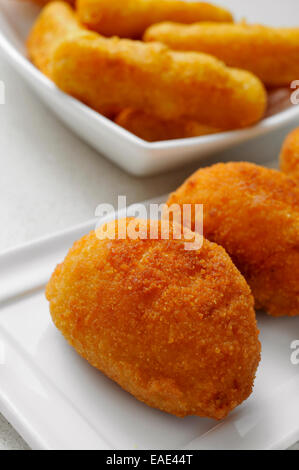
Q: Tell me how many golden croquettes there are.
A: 3